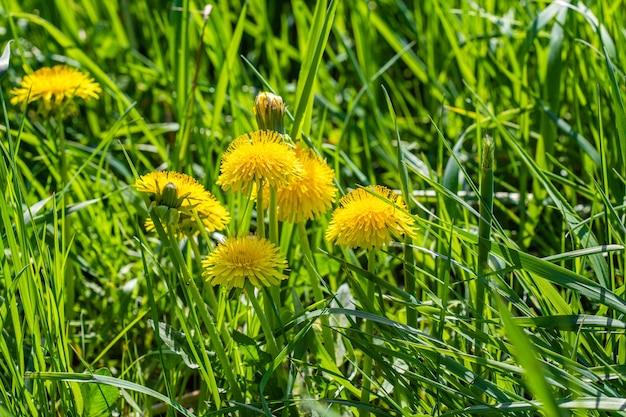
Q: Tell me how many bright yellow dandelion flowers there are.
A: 6